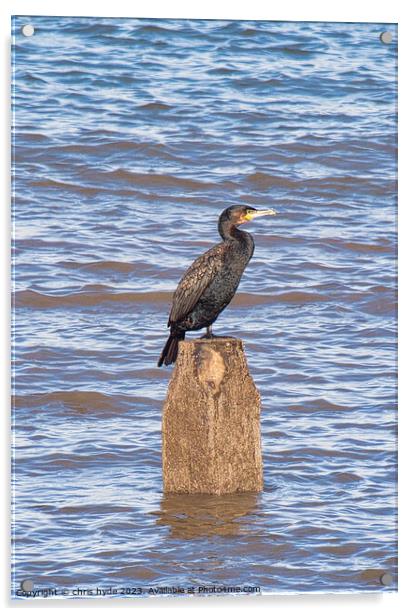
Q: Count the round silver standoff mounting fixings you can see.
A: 4